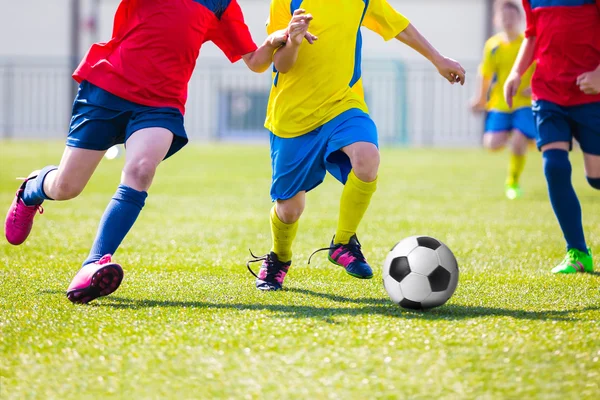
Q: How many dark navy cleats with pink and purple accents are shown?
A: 2